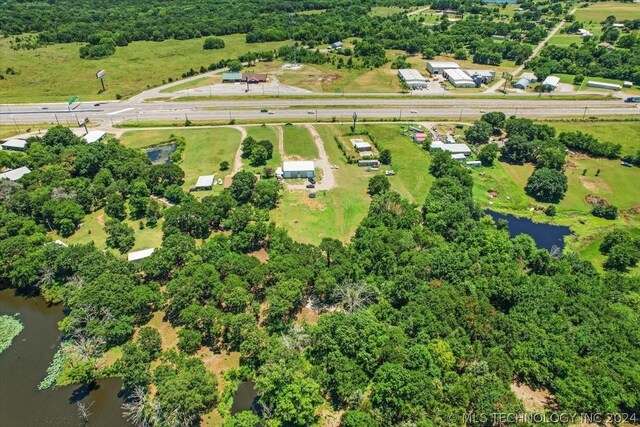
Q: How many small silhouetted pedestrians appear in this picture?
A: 0